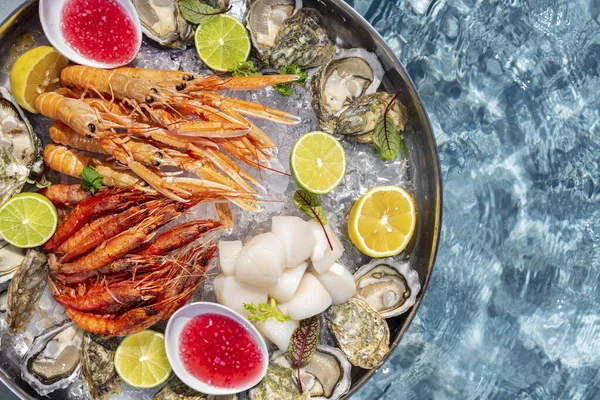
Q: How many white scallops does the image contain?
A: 9